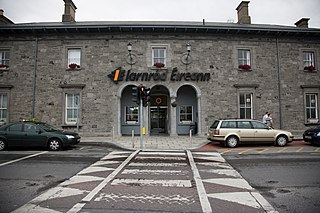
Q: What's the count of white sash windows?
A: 11